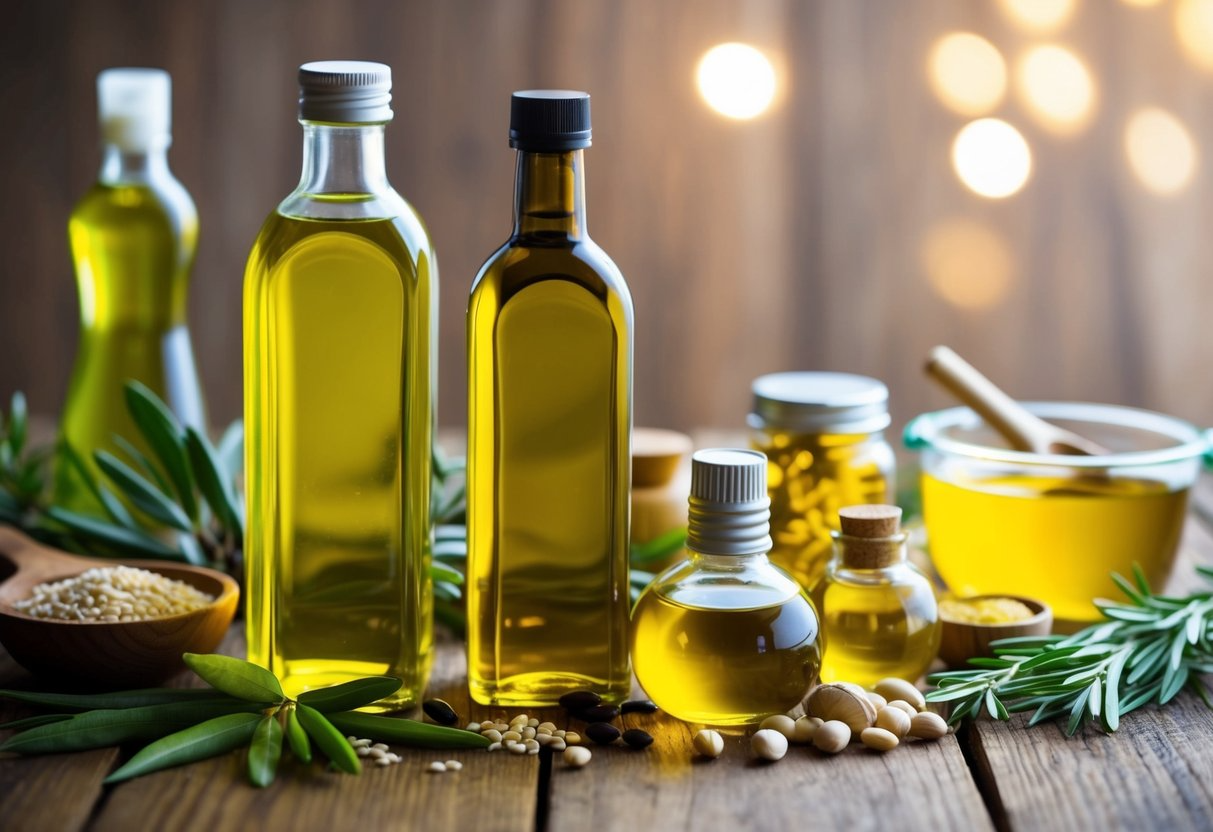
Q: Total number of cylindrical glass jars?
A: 1